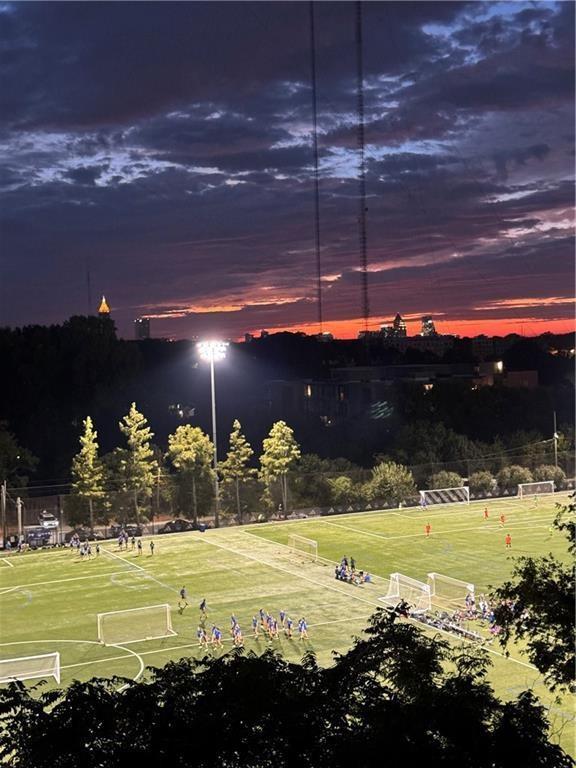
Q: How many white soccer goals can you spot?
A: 7